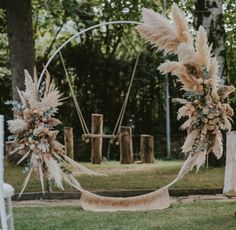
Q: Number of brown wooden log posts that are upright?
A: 4